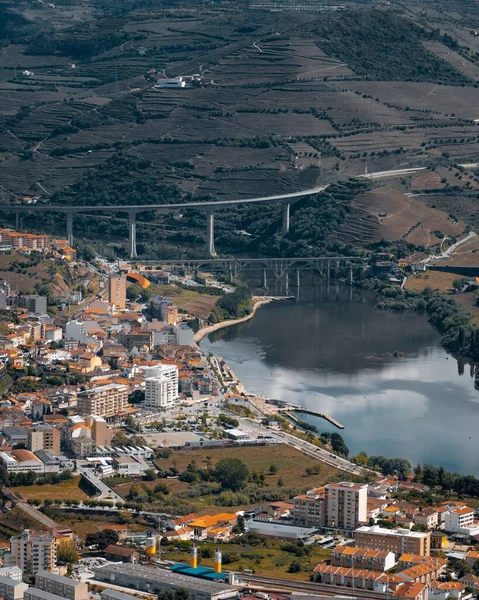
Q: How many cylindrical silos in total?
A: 3